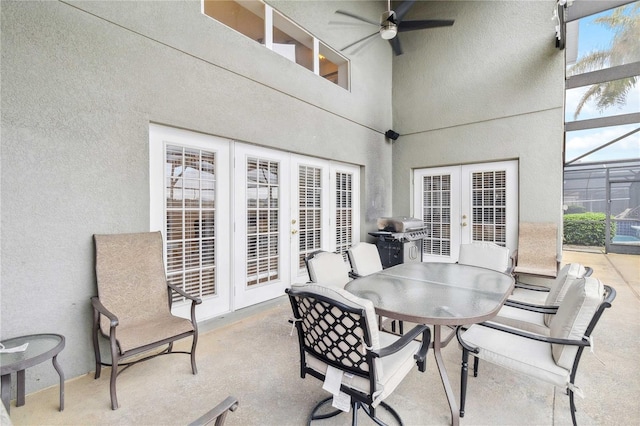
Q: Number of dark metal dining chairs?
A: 6